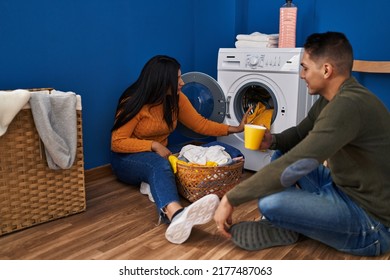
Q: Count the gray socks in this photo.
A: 0